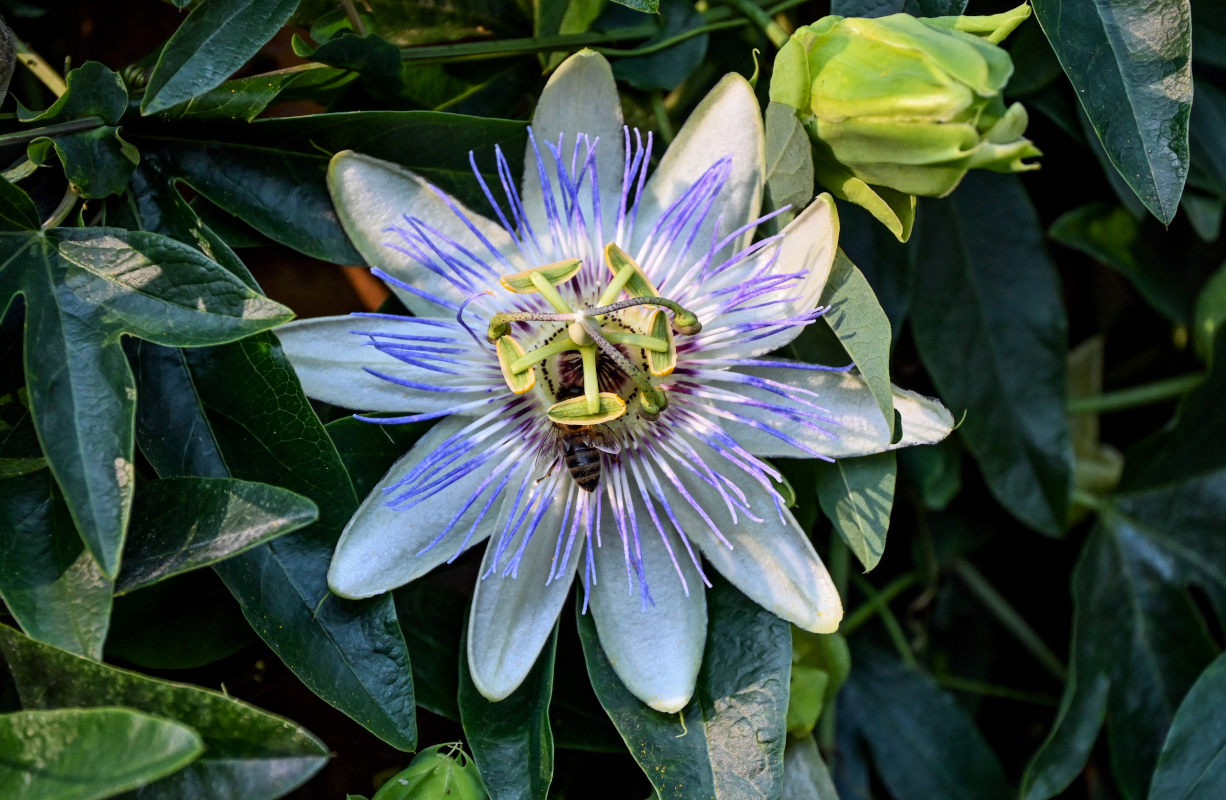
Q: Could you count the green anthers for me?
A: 5